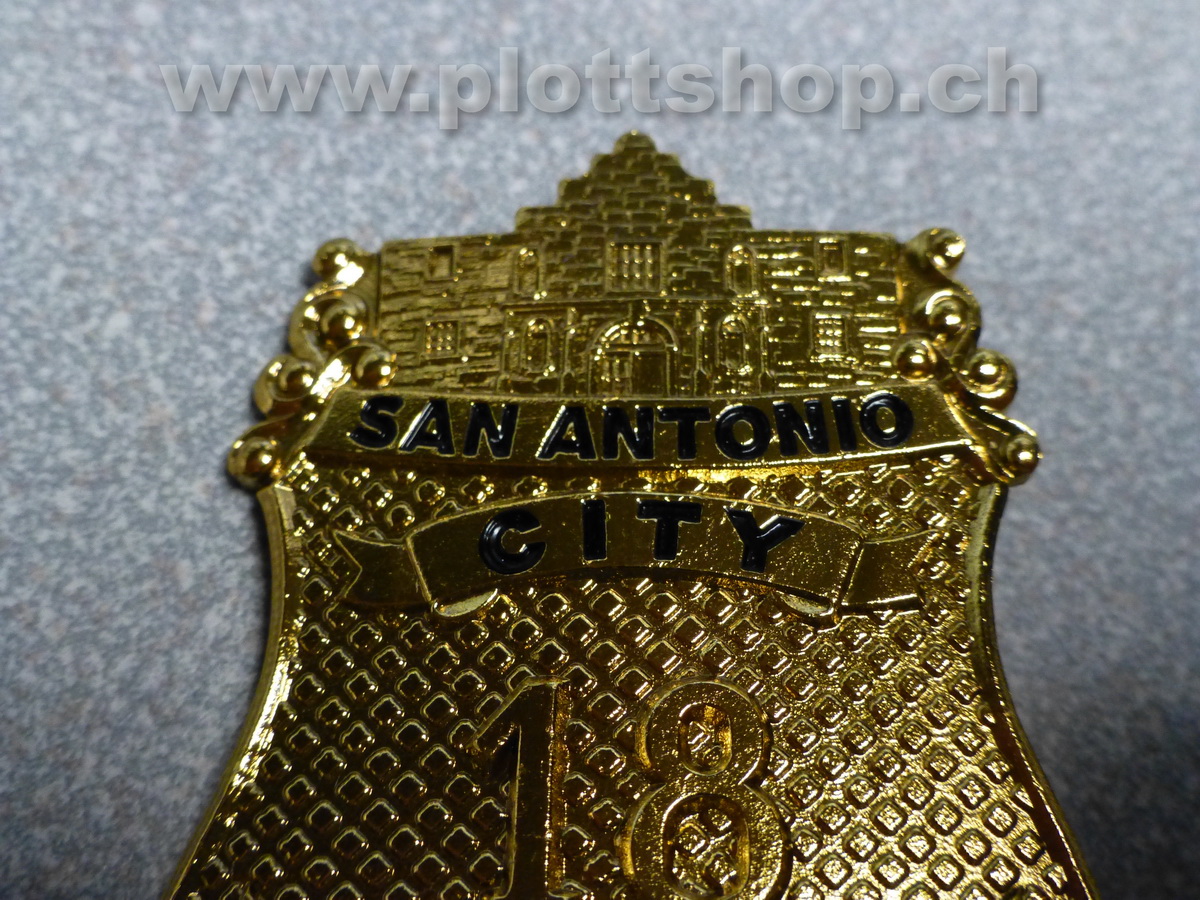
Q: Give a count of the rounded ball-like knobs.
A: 10